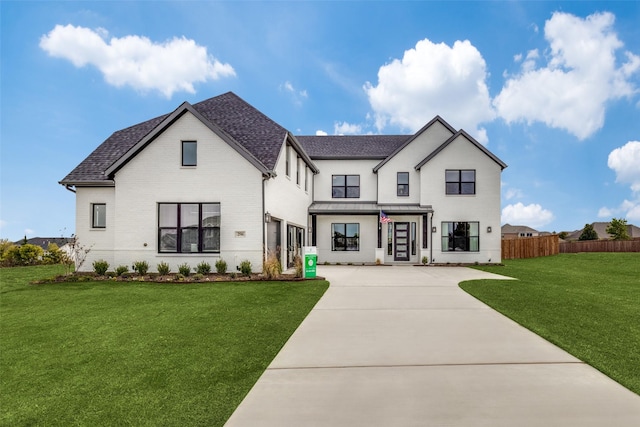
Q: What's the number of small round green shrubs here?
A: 8